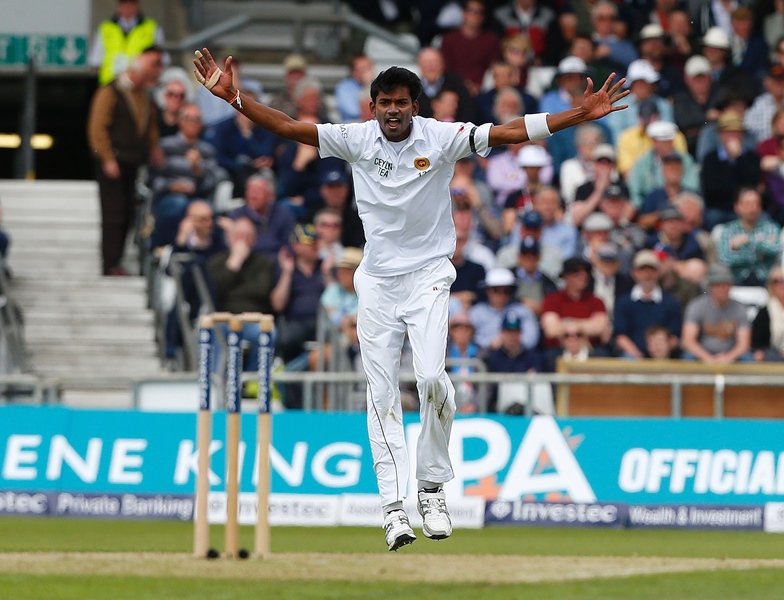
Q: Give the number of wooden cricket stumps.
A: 3